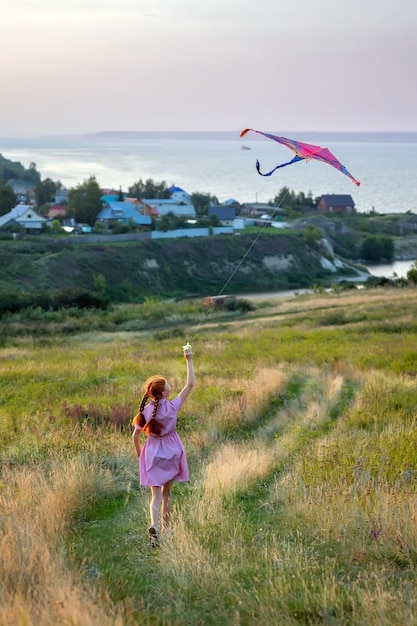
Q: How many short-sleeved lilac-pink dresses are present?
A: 1